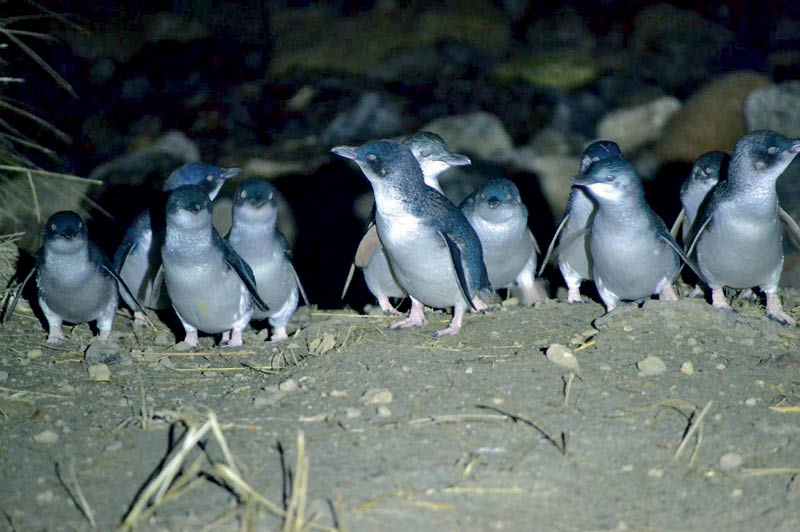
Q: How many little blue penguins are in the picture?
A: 11